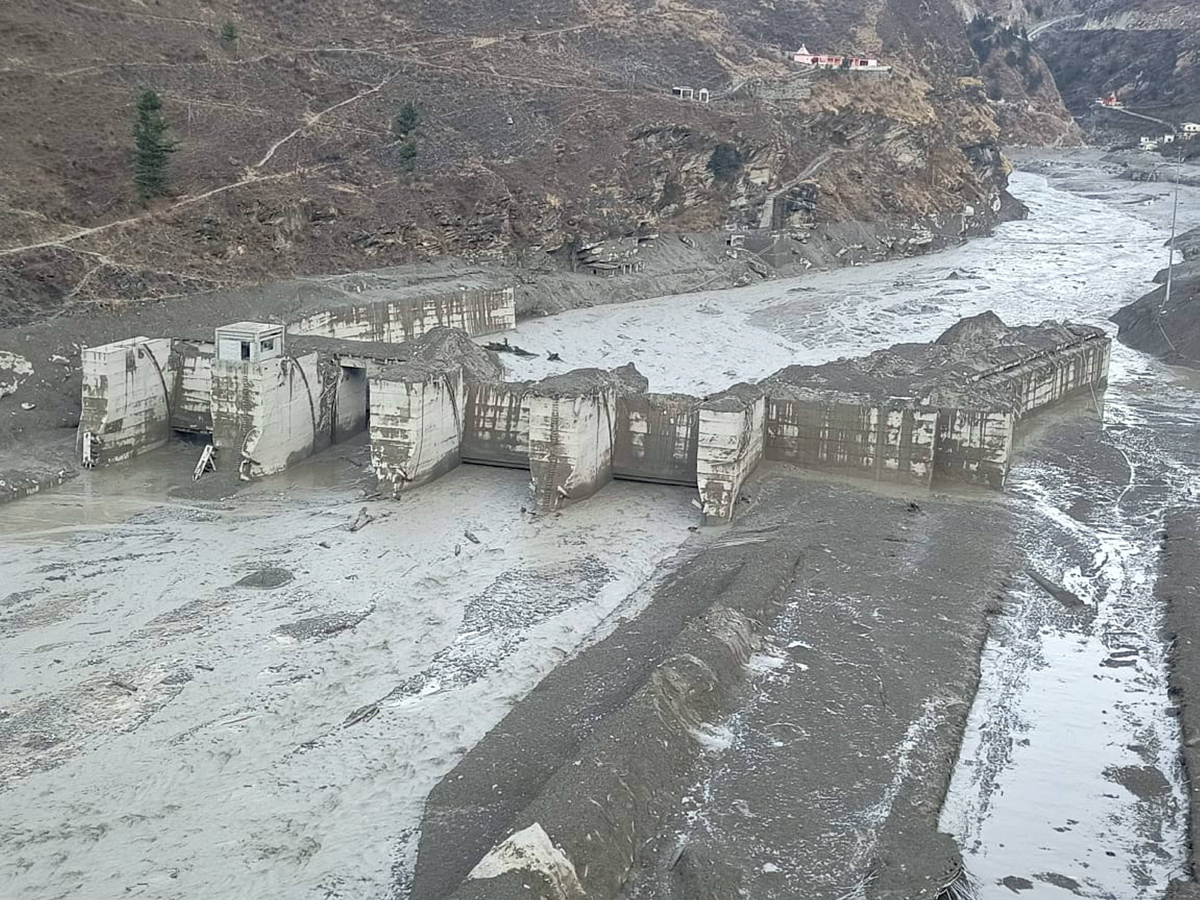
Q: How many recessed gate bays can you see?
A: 4